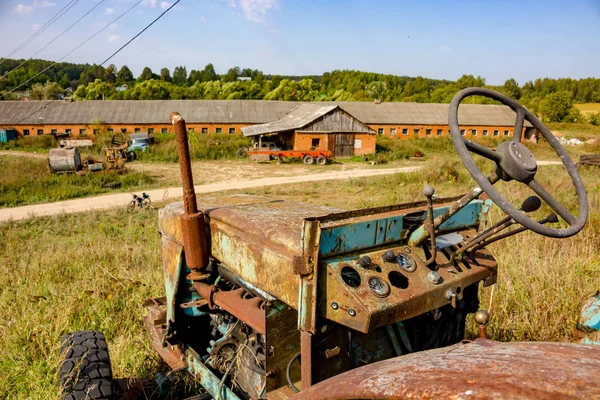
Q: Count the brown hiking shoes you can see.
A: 0